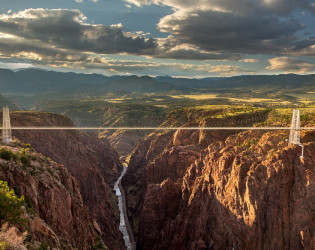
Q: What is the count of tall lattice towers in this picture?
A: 2